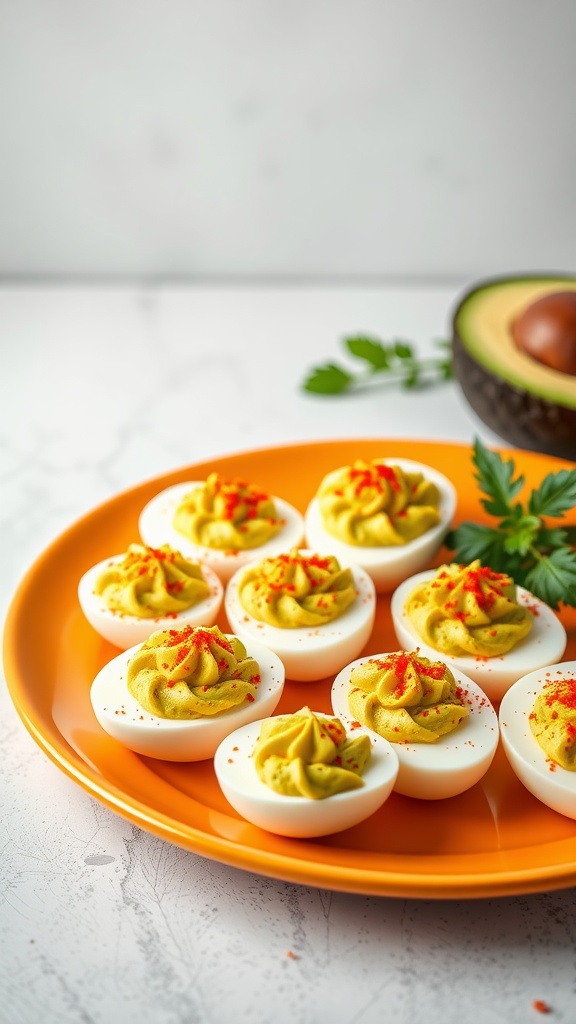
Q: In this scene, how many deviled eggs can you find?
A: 9